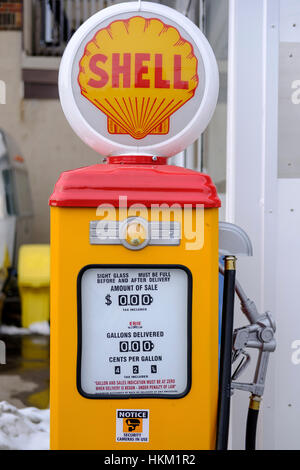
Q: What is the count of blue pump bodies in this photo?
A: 0